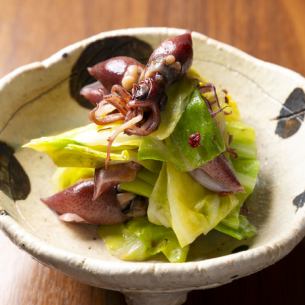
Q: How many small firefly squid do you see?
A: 5